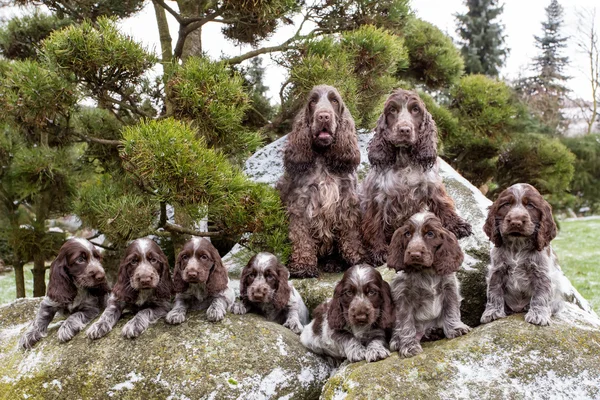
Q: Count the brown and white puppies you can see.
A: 7